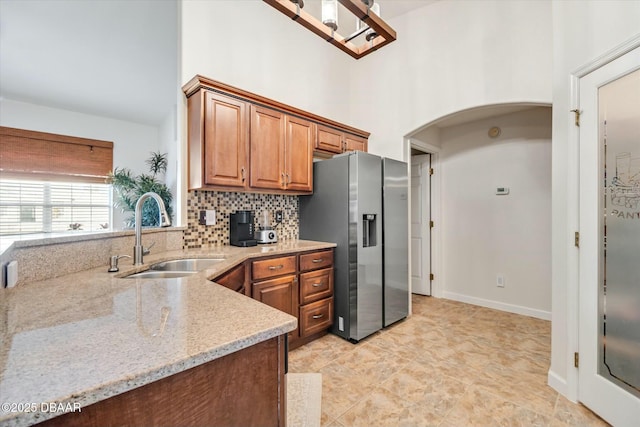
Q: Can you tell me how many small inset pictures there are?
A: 0